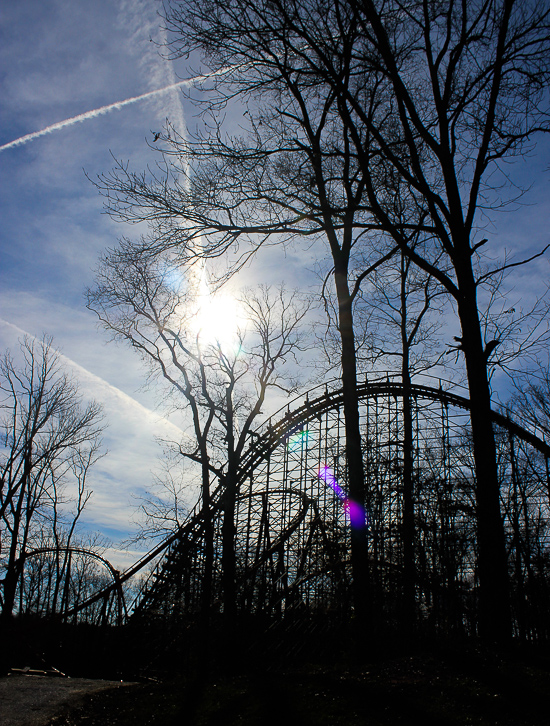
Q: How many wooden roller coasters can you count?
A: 1